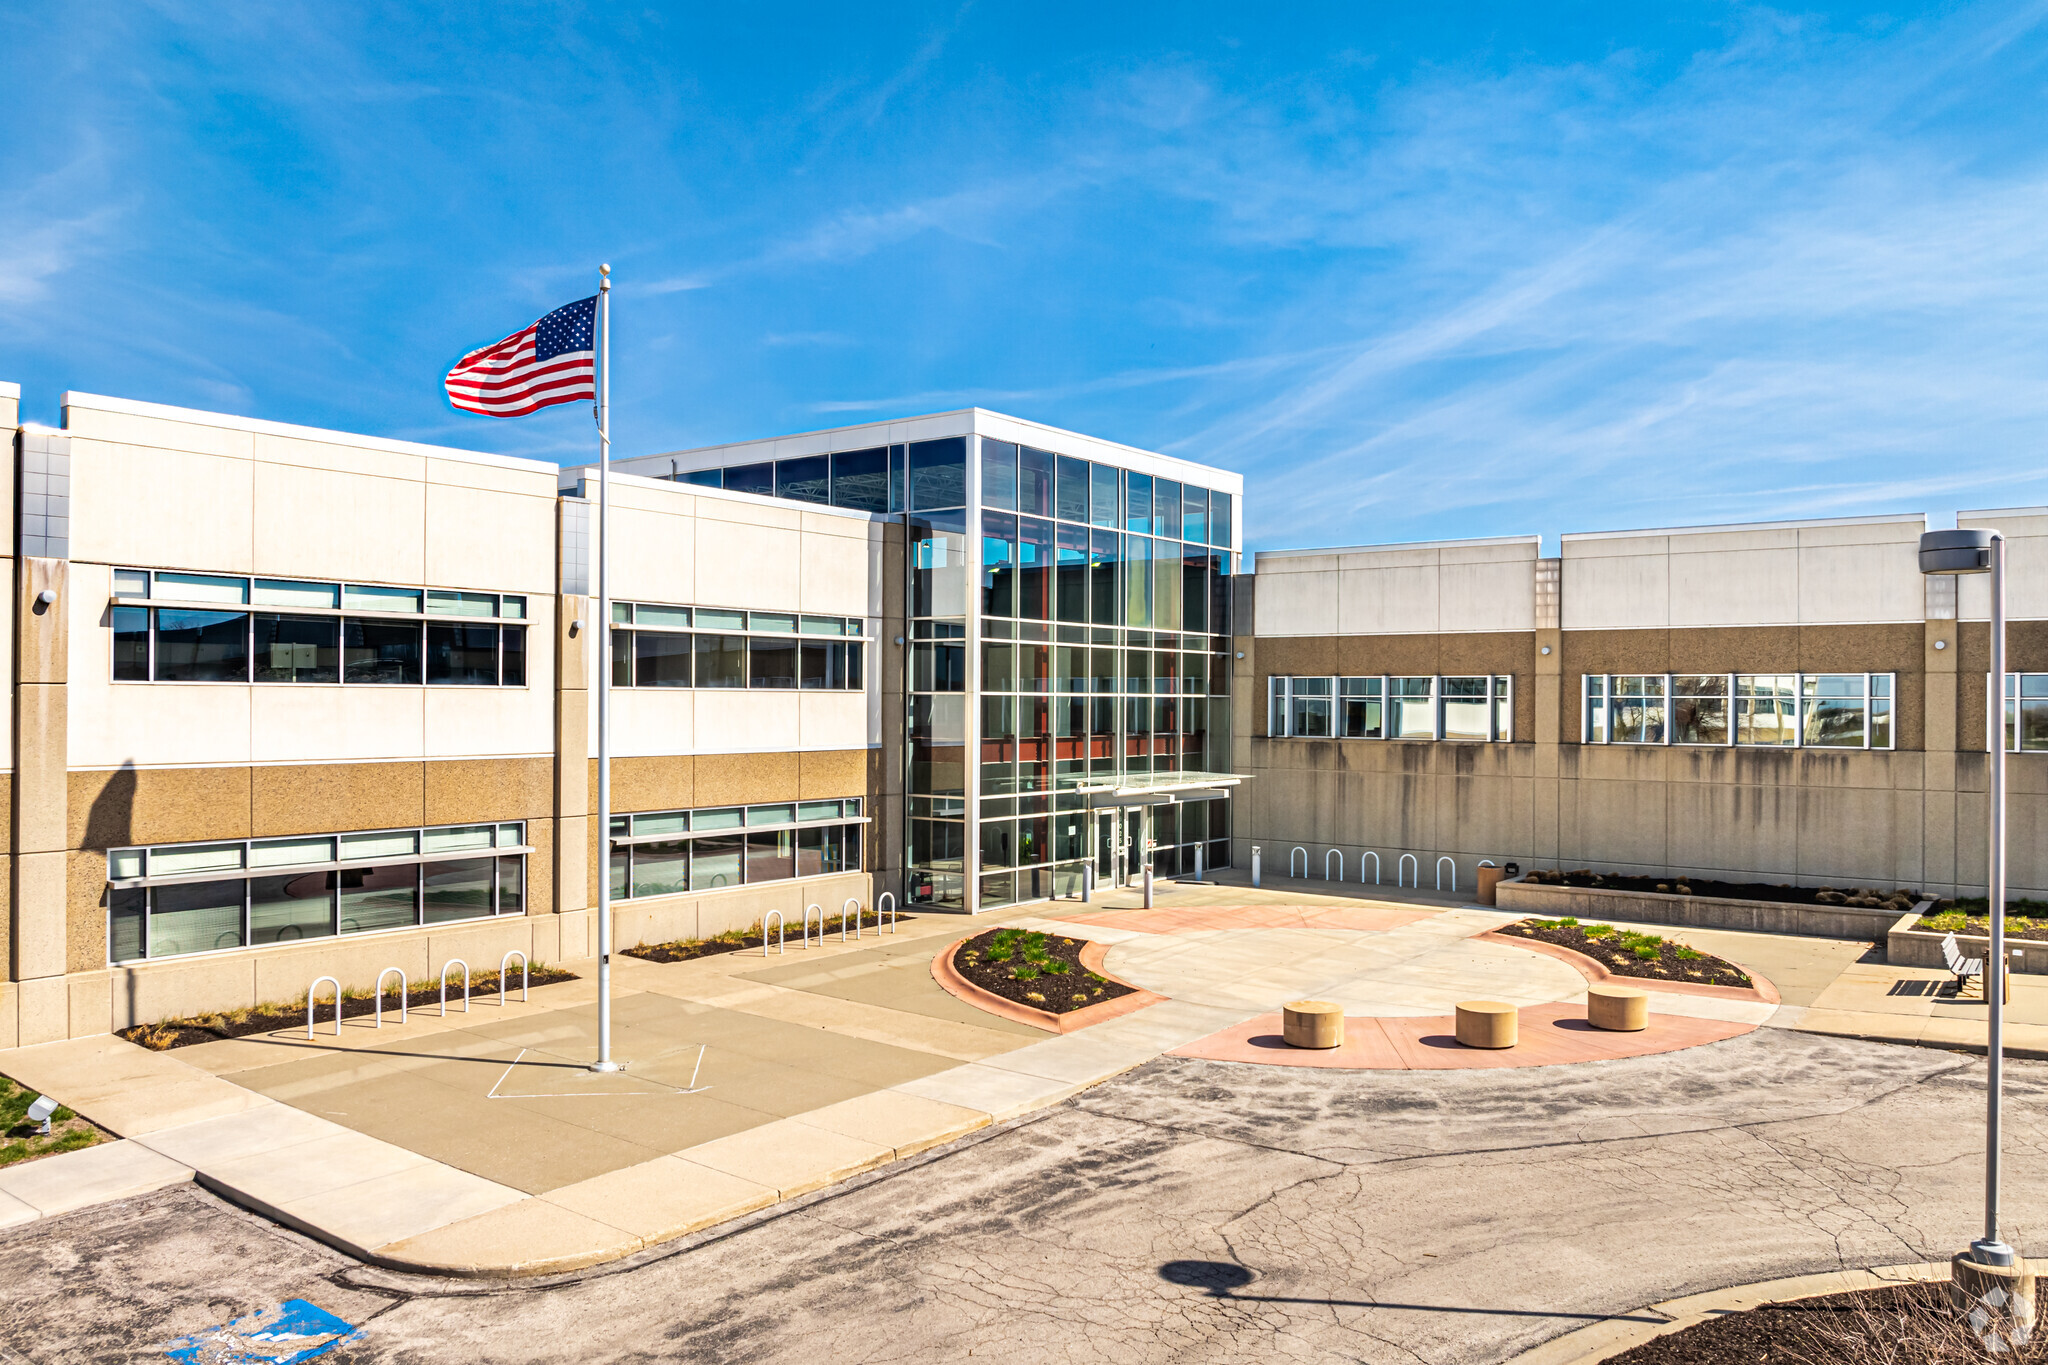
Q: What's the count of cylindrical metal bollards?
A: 4